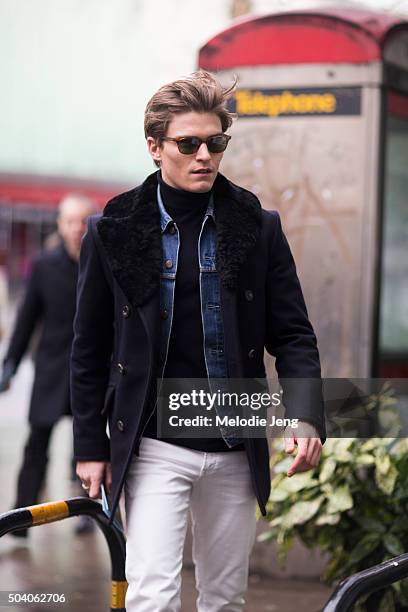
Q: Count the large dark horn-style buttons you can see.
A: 5